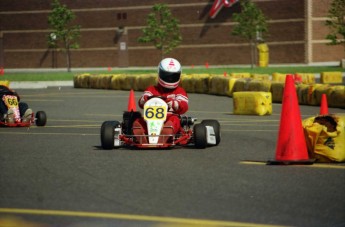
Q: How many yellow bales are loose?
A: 2